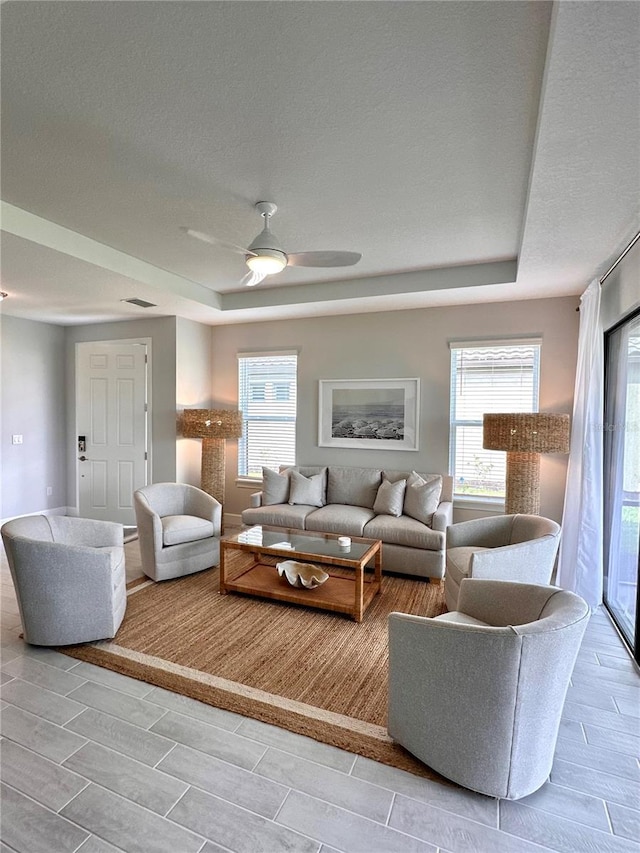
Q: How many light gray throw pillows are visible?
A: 4